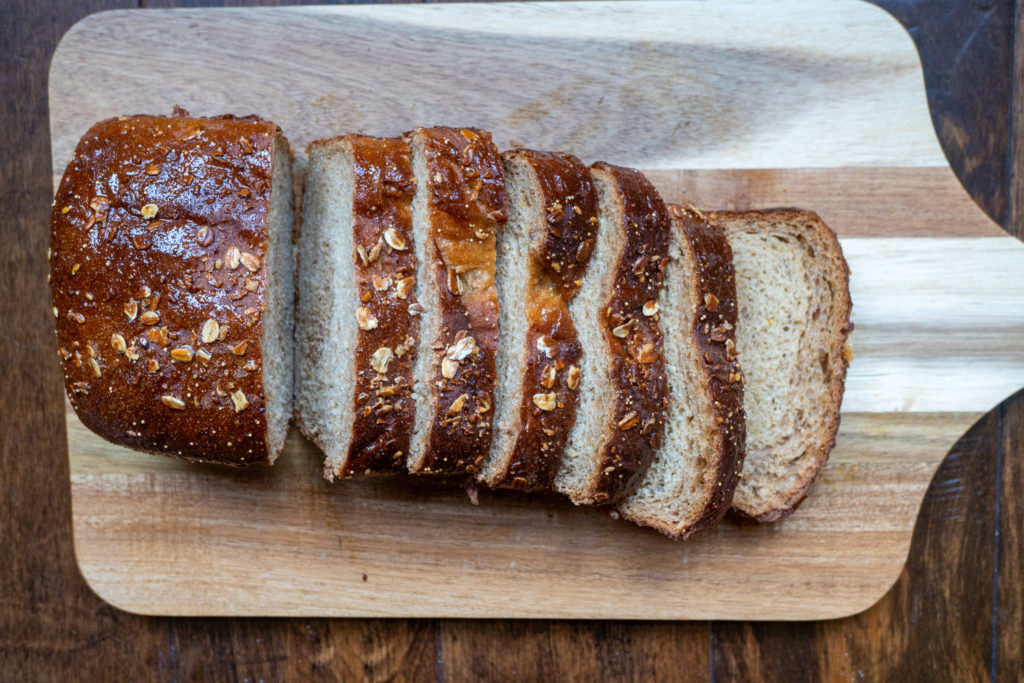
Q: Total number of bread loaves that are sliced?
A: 1